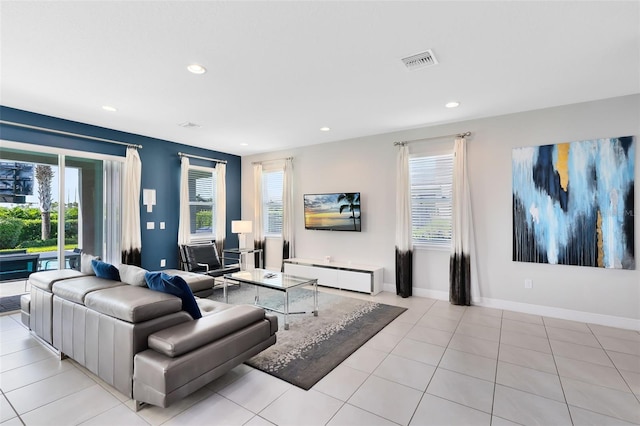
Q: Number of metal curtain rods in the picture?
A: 4